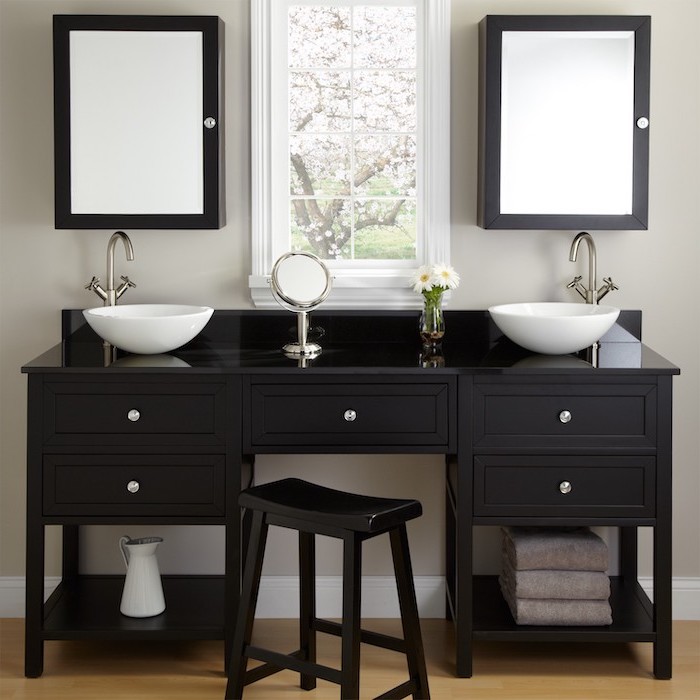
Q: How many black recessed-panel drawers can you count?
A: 5